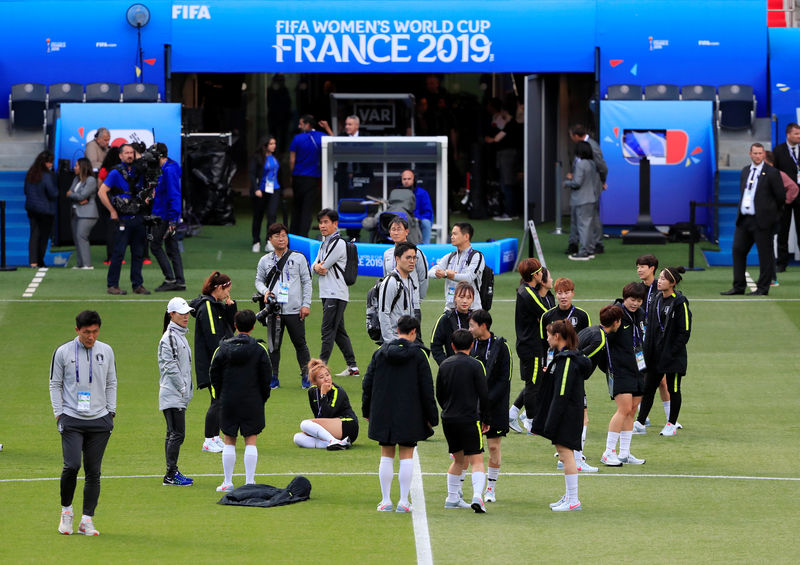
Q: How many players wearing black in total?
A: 15